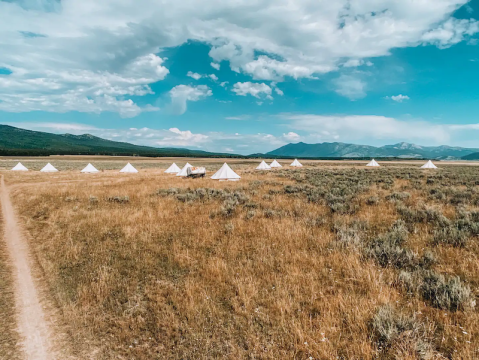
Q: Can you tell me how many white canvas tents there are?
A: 12